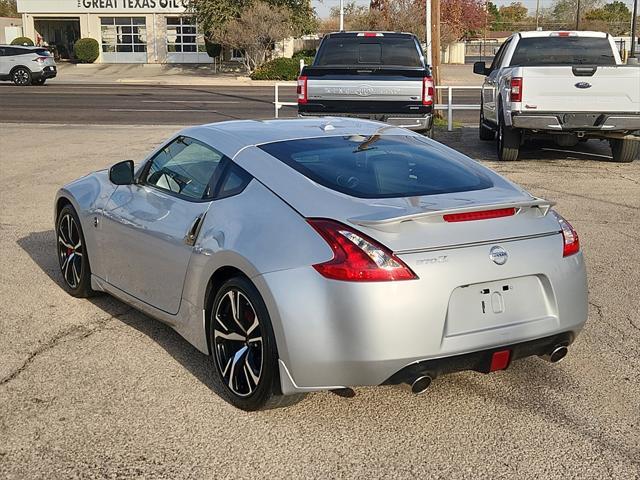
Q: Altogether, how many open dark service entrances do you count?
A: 1